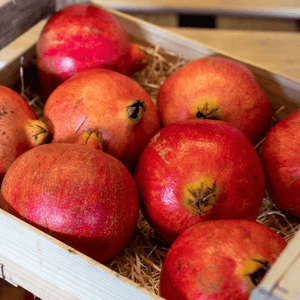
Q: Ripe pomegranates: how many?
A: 8